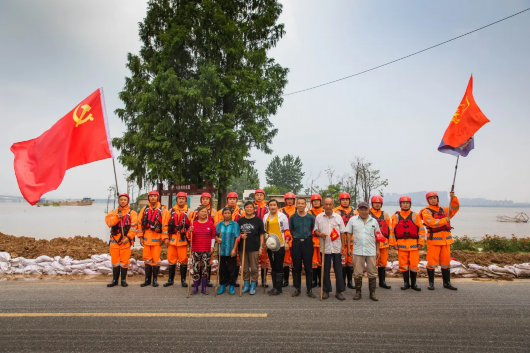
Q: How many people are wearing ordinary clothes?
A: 7